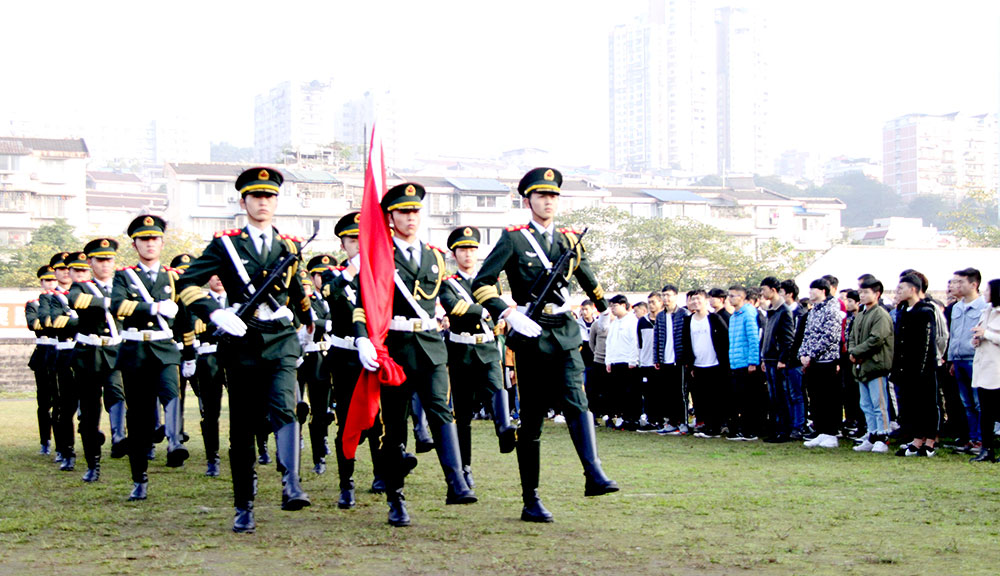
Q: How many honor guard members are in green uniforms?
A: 14